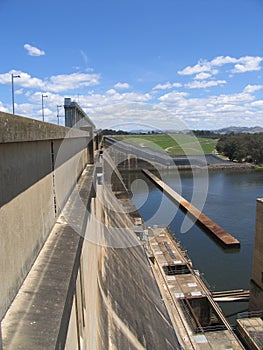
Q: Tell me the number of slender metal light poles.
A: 3